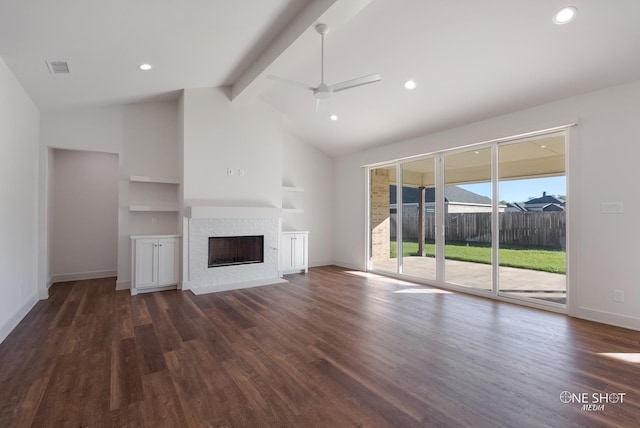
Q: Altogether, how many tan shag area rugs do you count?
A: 0